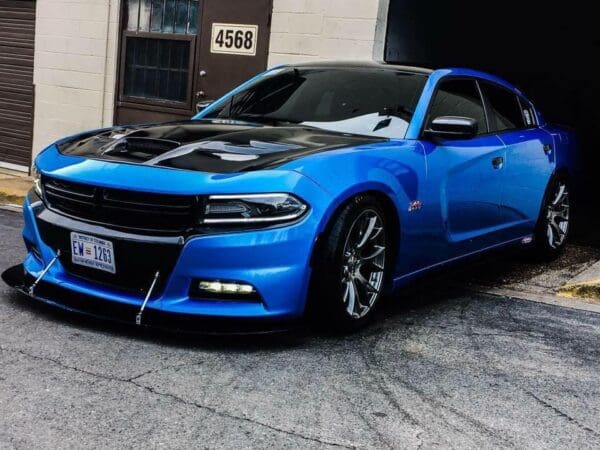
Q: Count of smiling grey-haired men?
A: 0